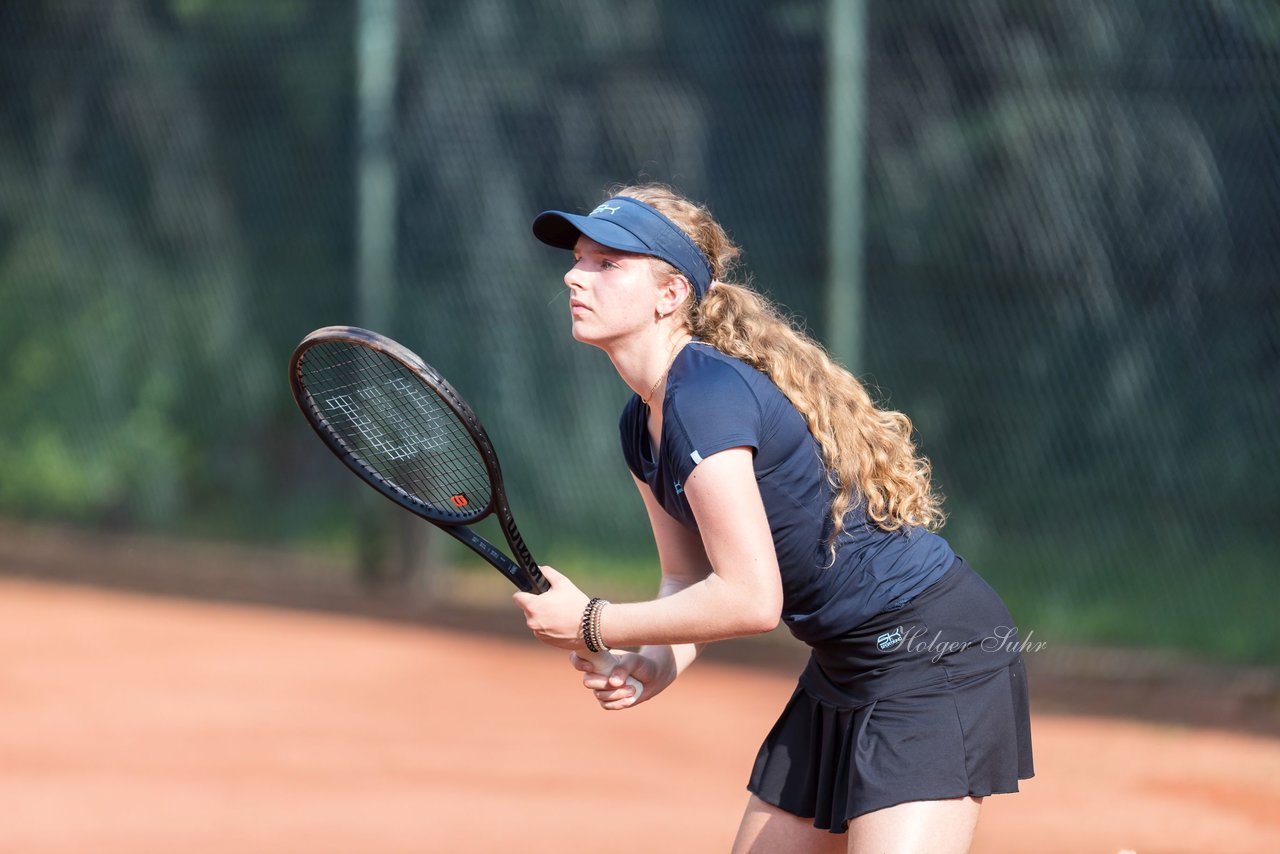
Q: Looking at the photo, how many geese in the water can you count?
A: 0